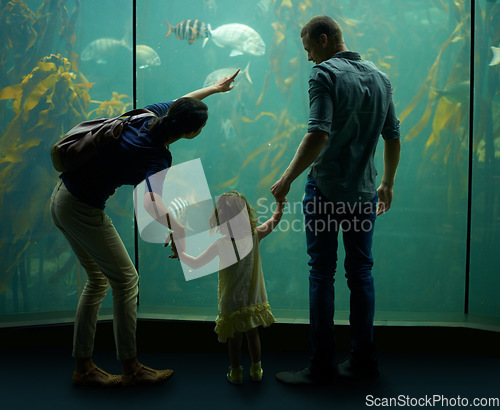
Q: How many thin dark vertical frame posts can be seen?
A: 2